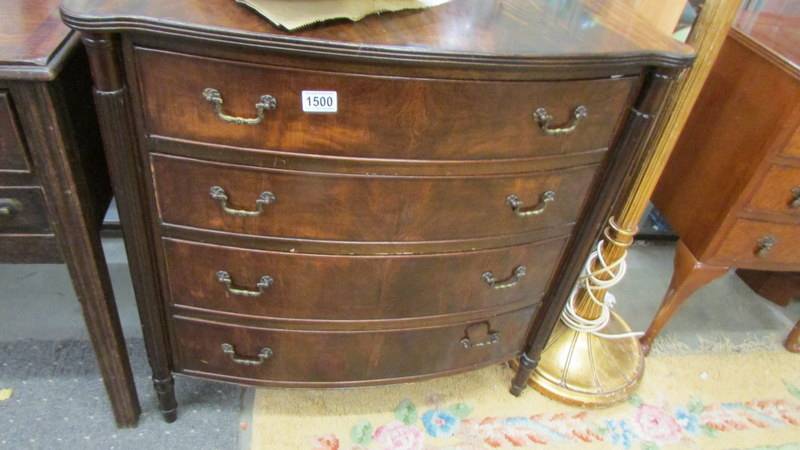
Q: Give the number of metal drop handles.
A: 8